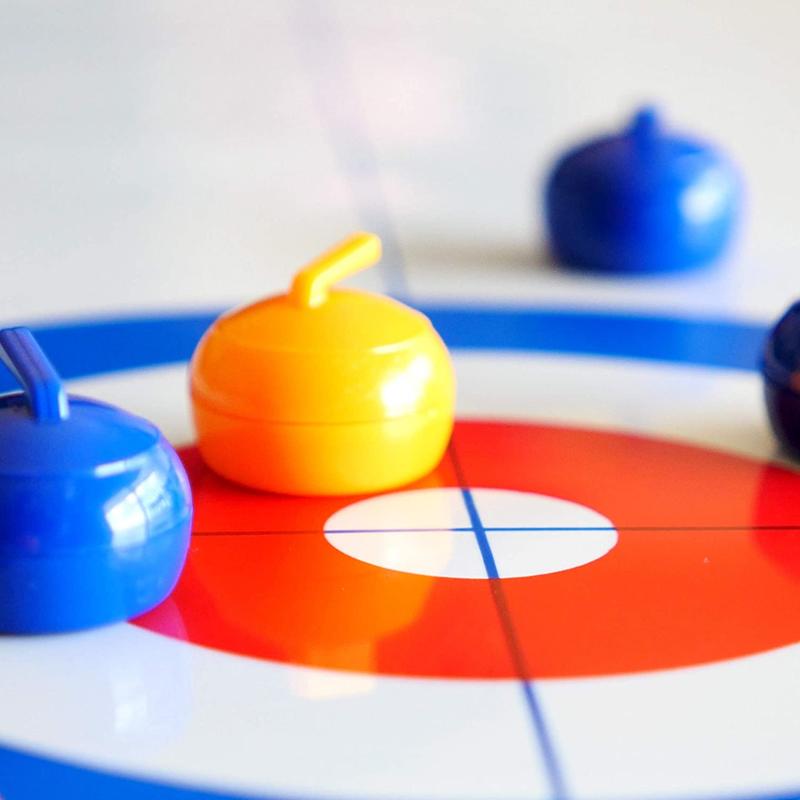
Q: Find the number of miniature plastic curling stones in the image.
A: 4